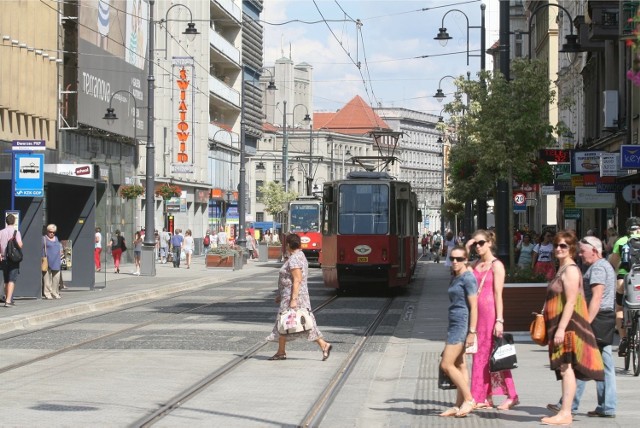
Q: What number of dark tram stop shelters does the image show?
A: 2